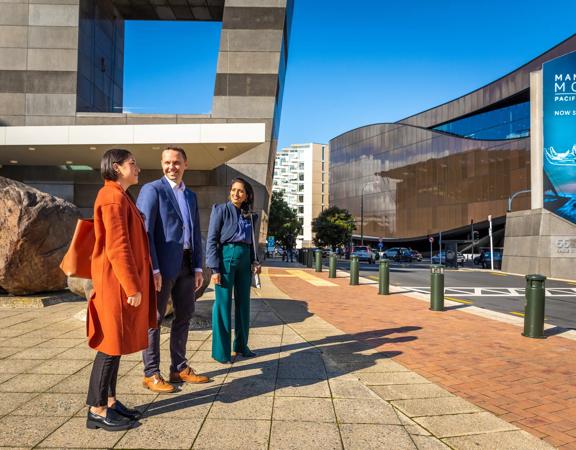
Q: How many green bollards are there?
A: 6